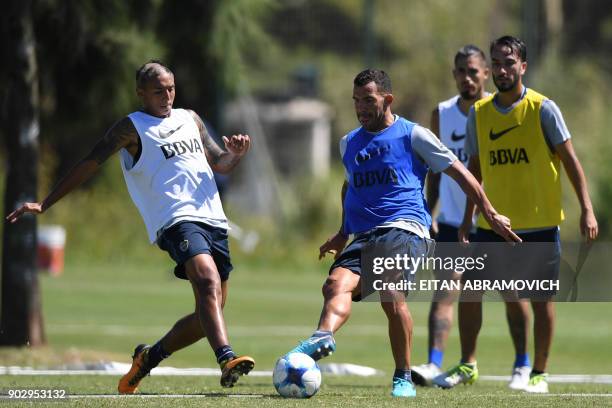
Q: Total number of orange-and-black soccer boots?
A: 2